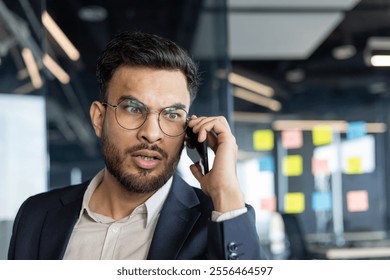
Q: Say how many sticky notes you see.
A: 12